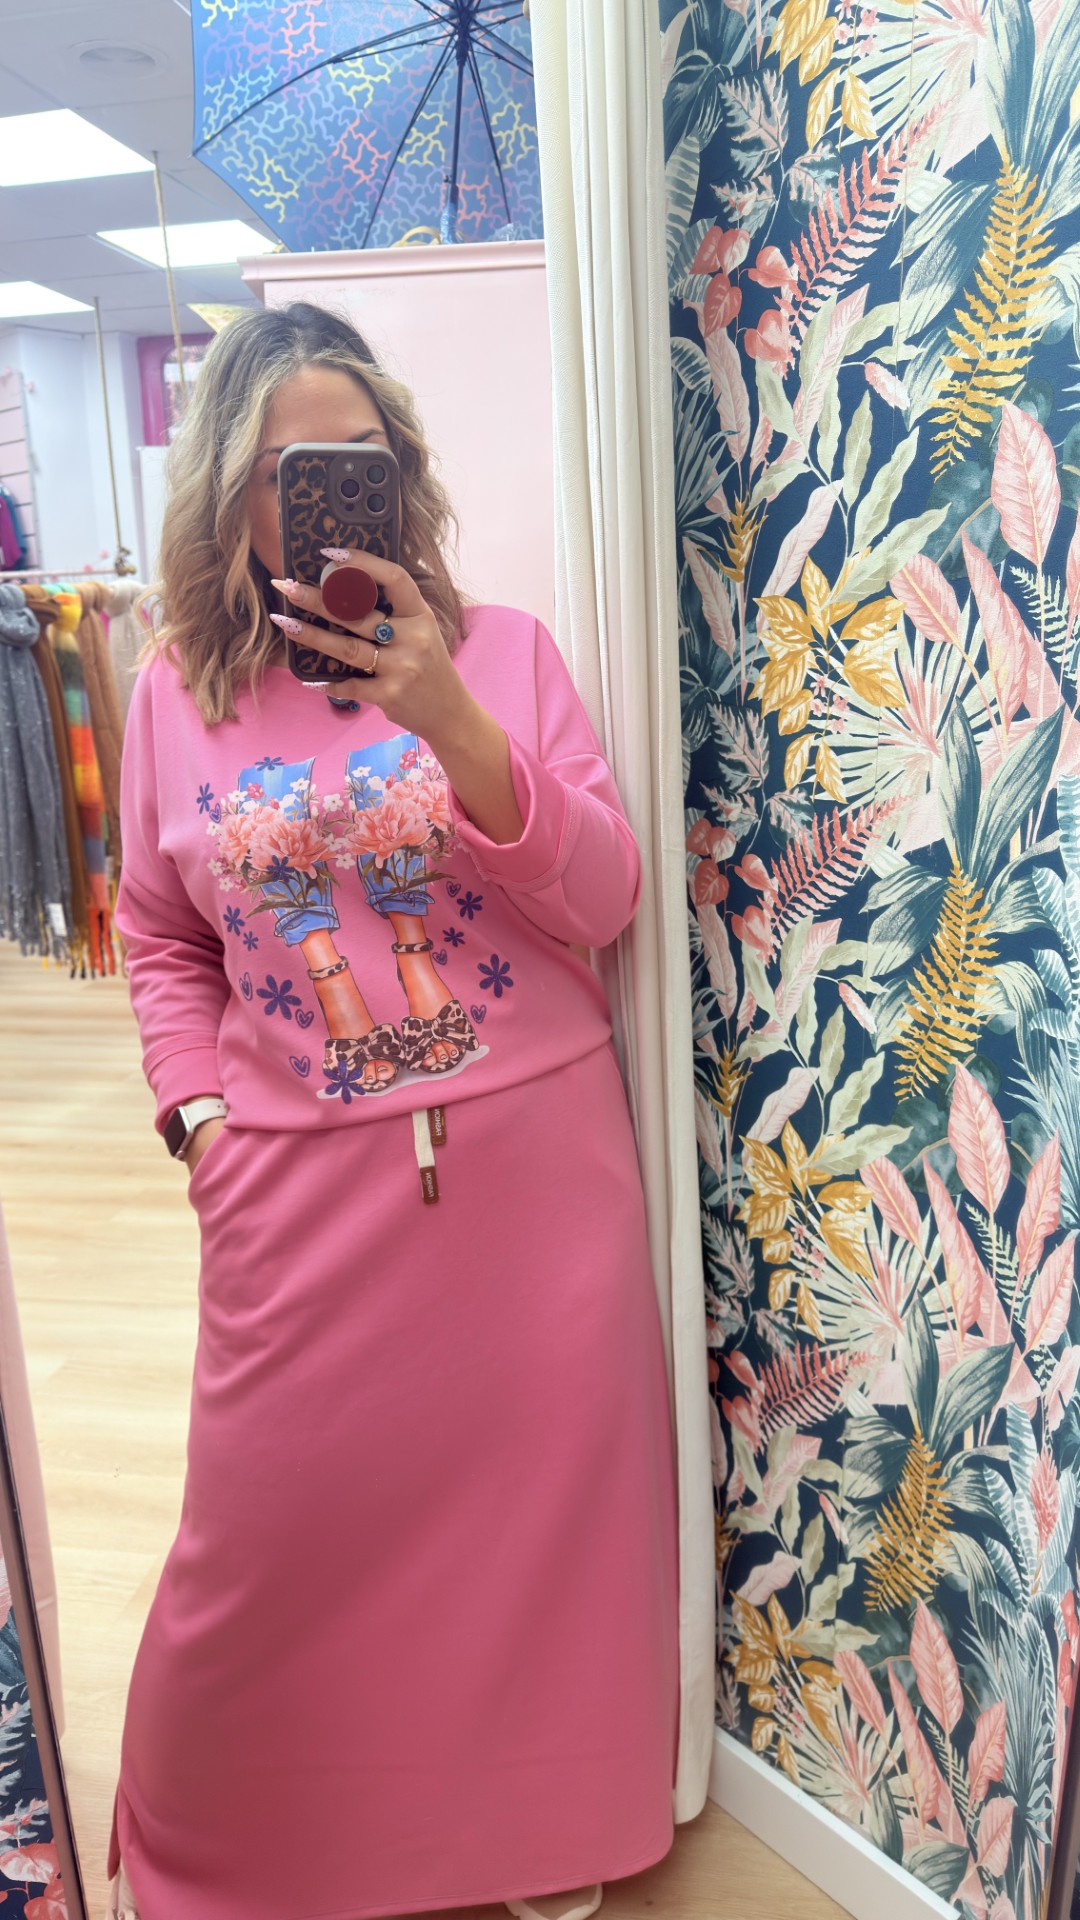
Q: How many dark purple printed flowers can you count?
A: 10